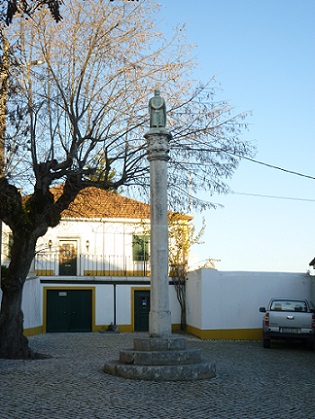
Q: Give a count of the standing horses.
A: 0